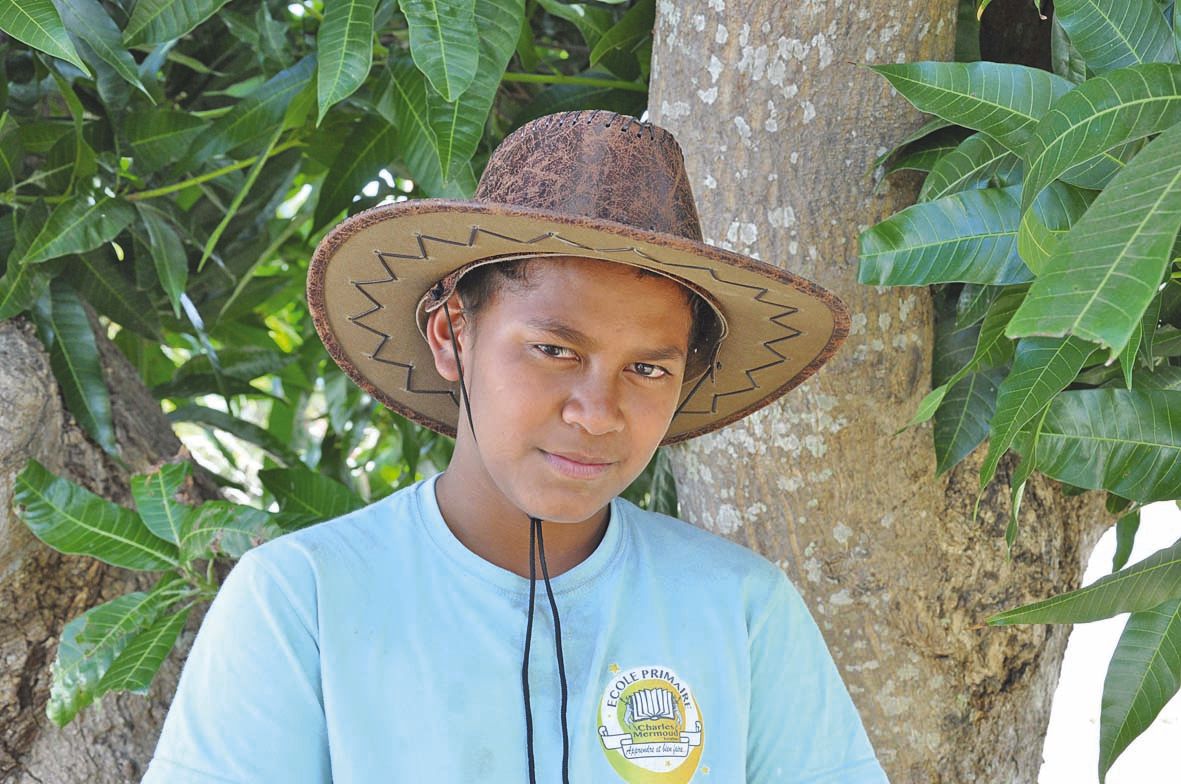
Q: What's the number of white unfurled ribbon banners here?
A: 1